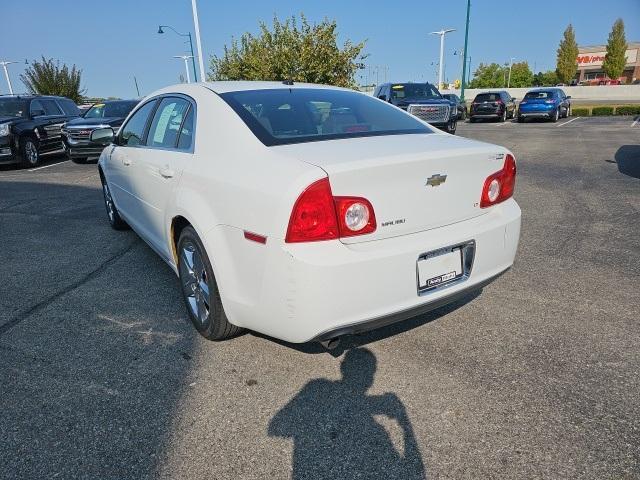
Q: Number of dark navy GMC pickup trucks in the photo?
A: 1